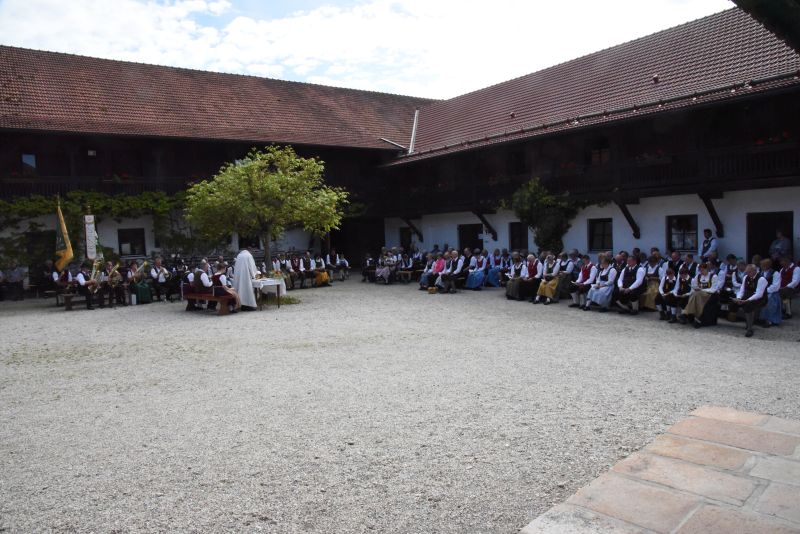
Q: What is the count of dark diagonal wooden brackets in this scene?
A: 4